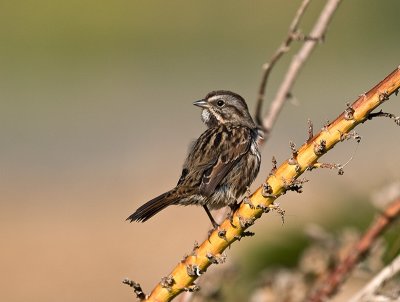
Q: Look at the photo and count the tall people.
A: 0